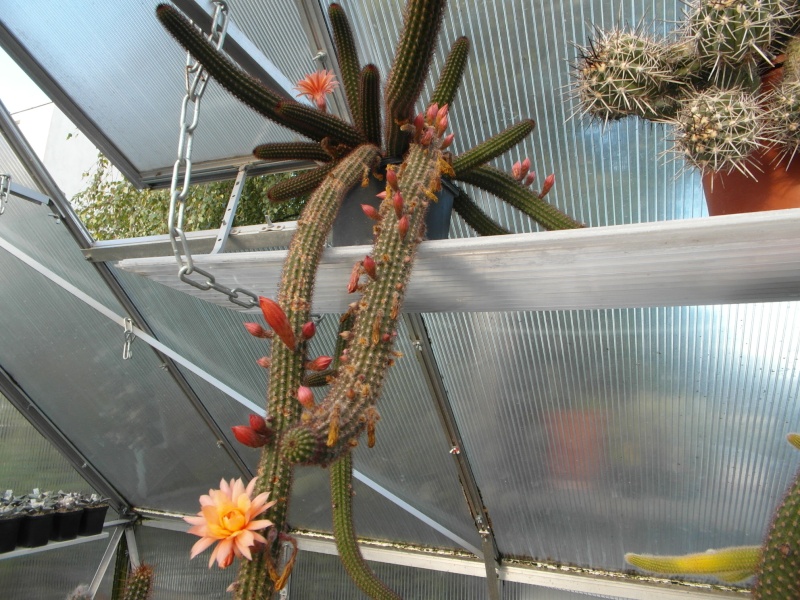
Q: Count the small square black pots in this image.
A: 4